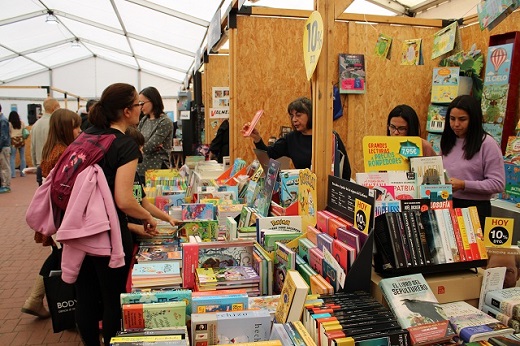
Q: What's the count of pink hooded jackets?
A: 1